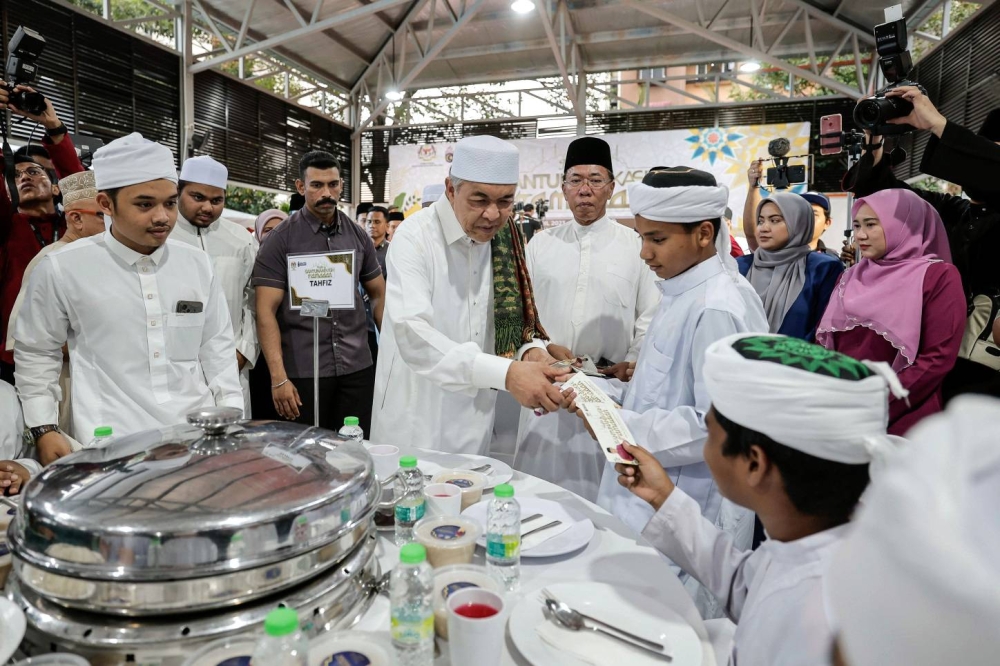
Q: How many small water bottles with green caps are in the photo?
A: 6